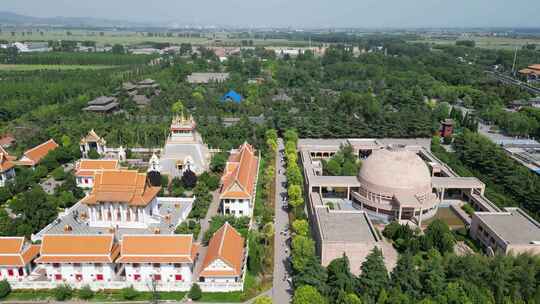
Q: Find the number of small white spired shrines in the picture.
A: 3